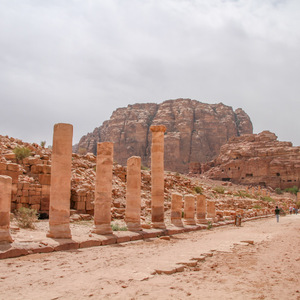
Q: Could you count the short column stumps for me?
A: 4